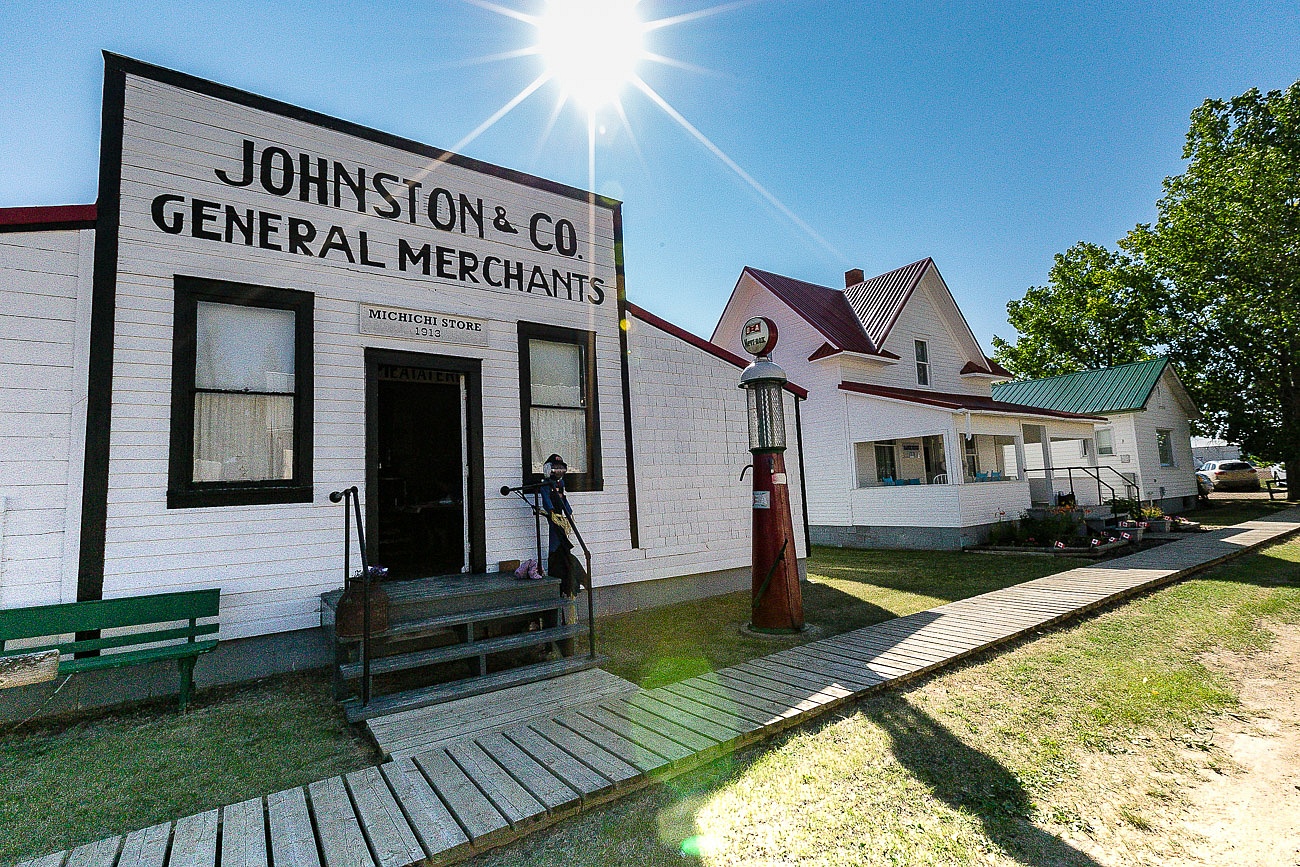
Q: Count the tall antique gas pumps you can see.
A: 1